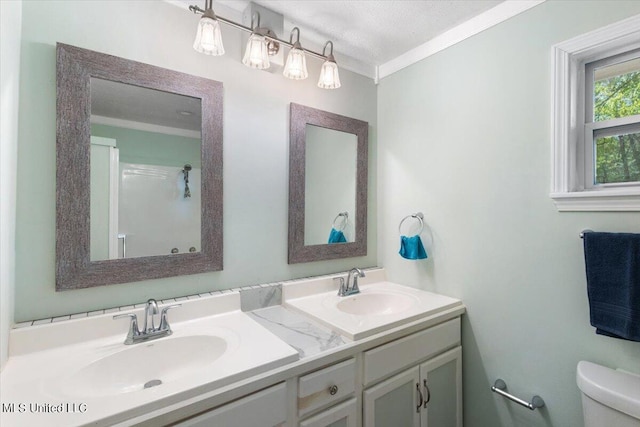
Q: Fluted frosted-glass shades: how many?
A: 4